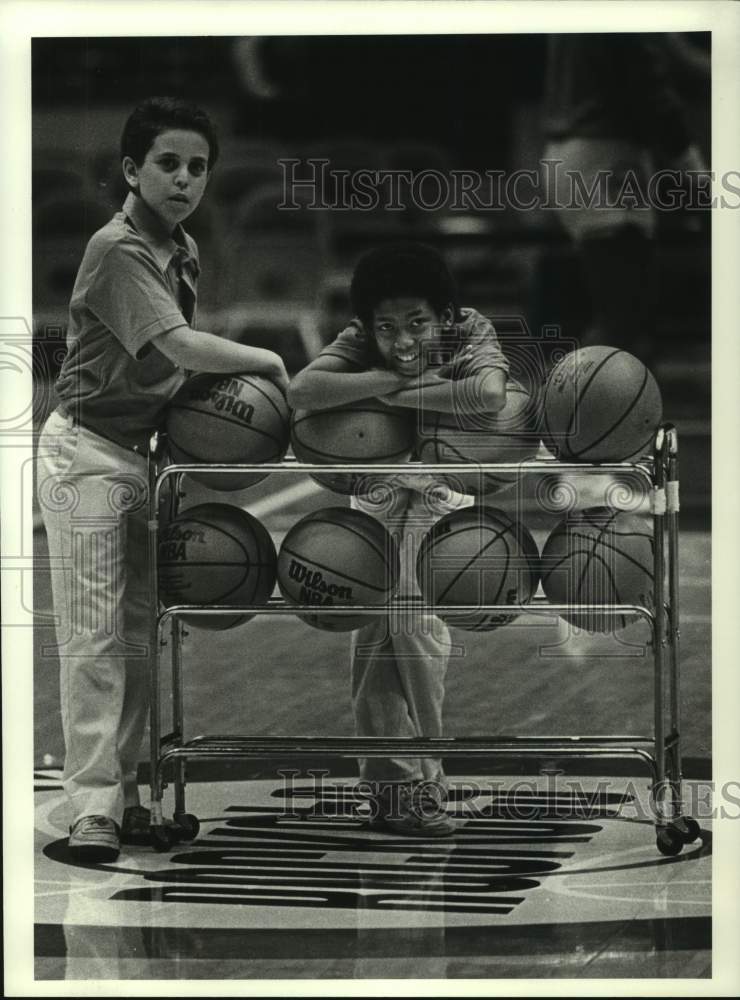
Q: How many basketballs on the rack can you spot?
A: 8